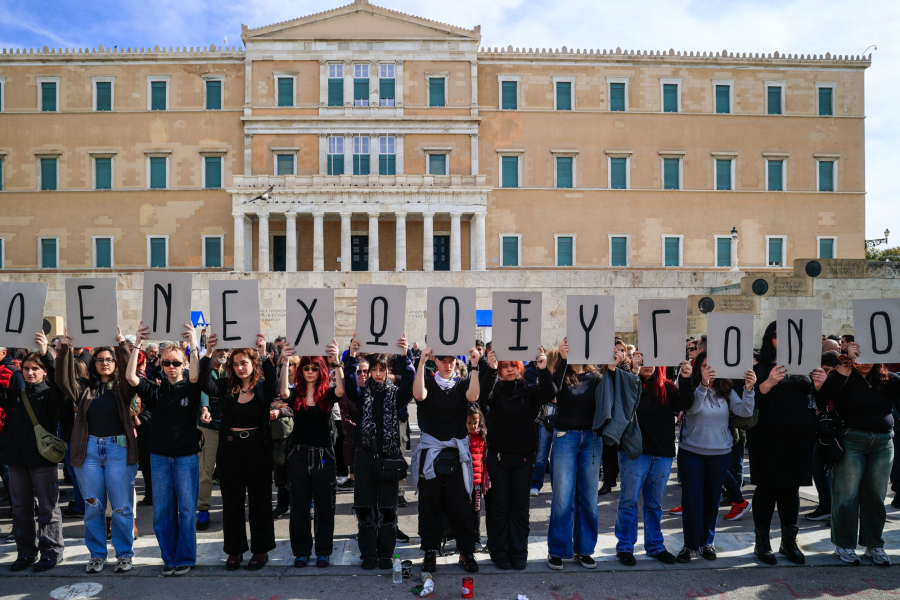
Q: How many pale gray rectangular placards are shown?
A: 13